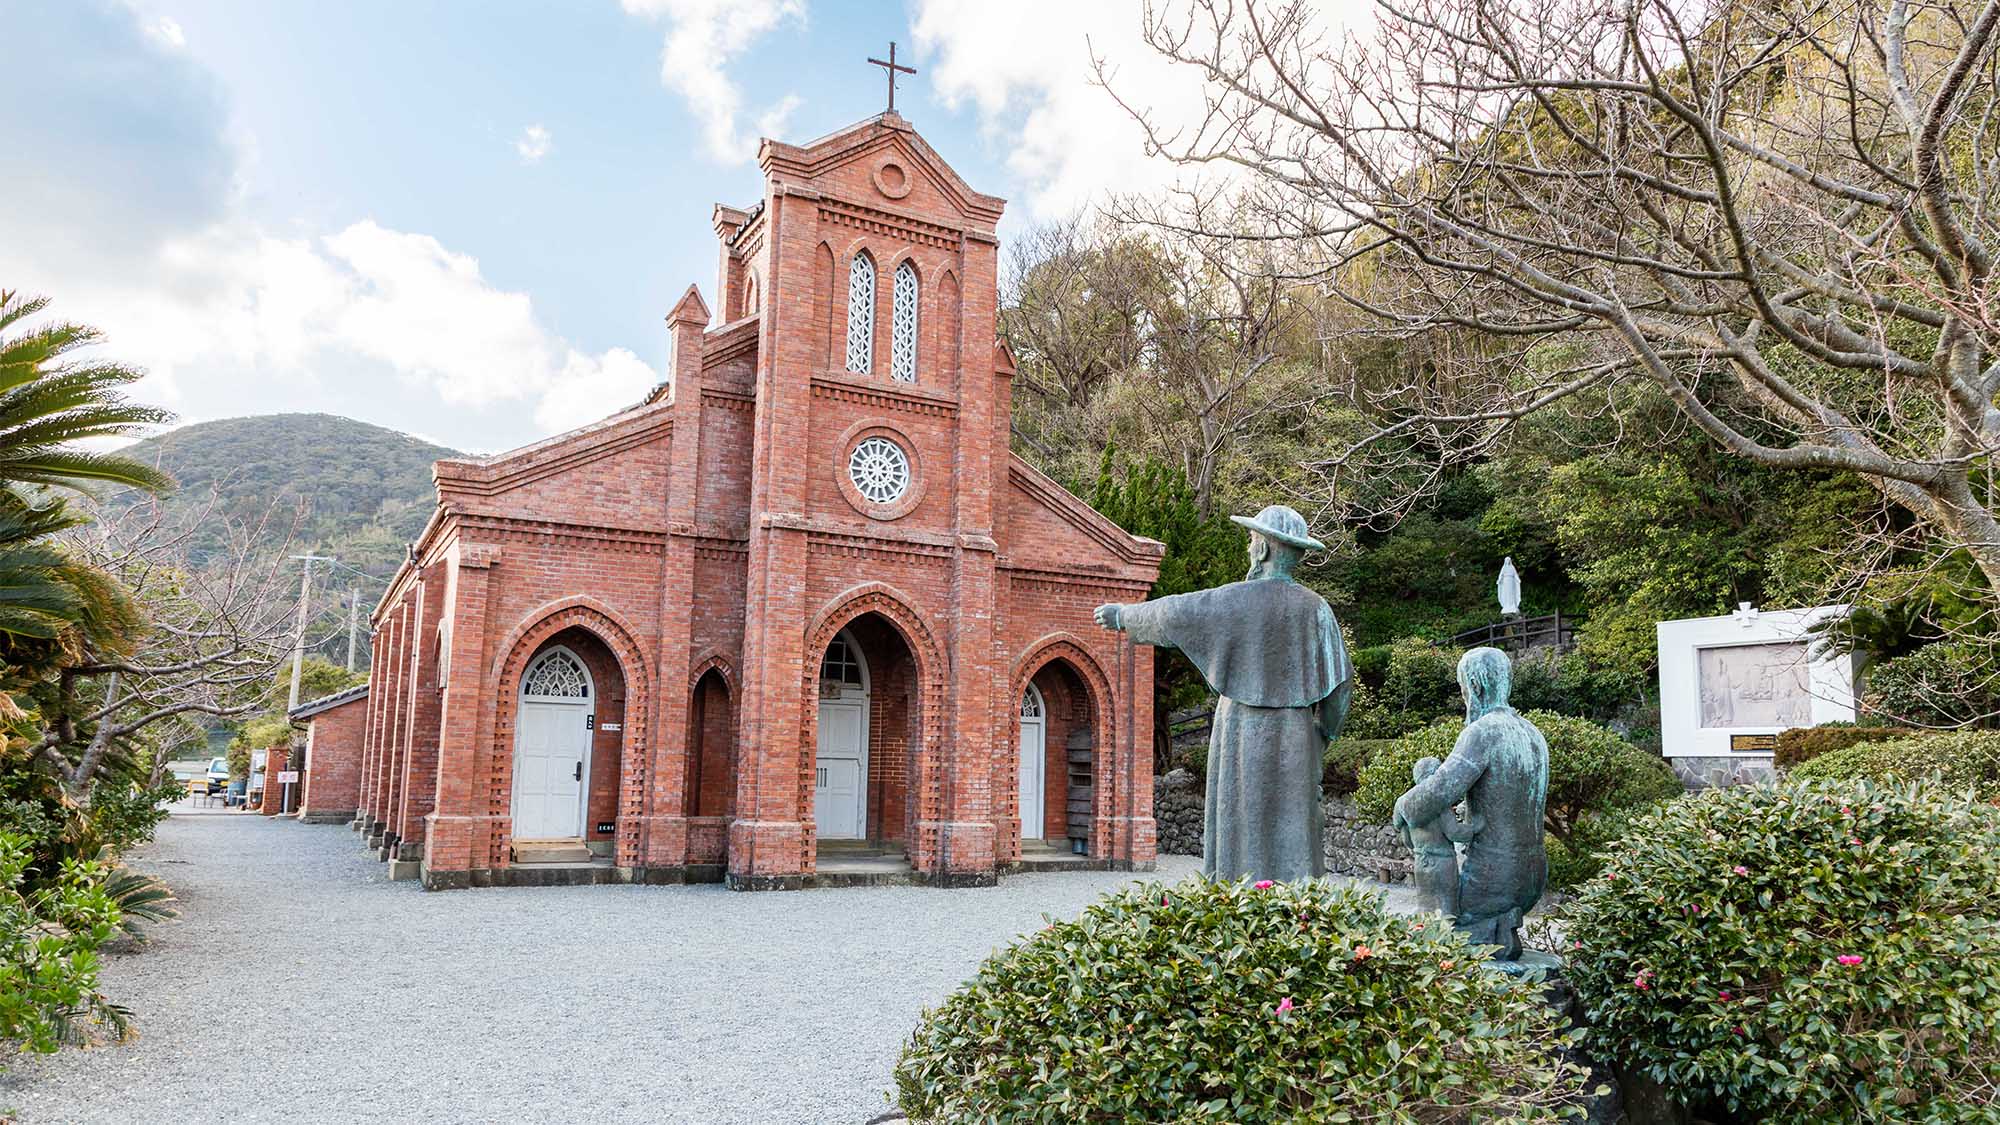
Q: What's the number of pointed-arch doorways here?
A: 3